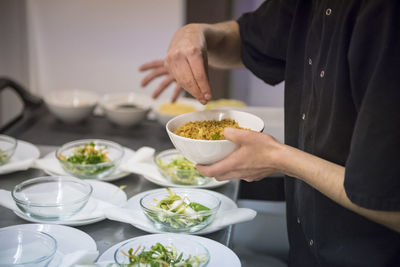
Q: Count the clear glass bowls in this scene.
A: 7